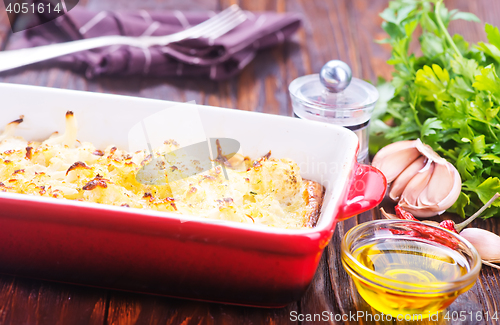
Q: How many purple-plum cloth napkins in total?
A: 1